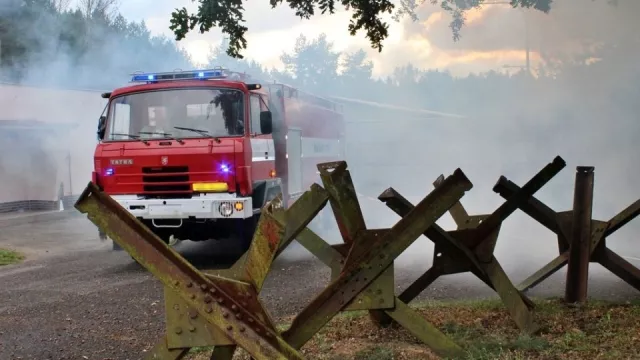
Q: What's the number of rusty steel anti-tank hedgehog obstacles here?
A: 4